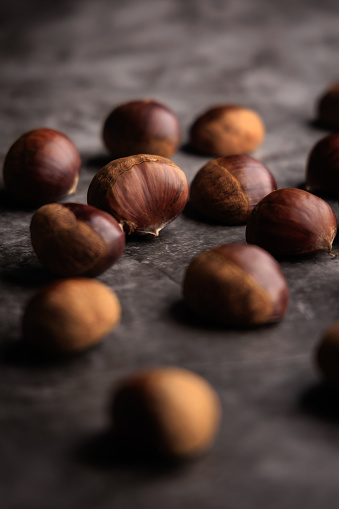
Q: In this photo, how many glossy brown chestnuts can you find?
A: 13